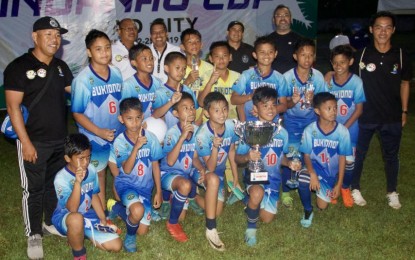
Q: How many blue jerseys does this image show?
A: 12